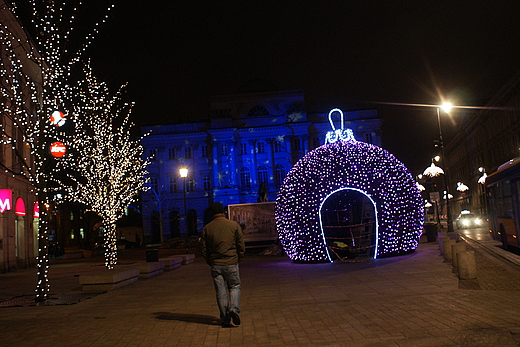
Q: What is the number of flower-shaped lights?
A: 6